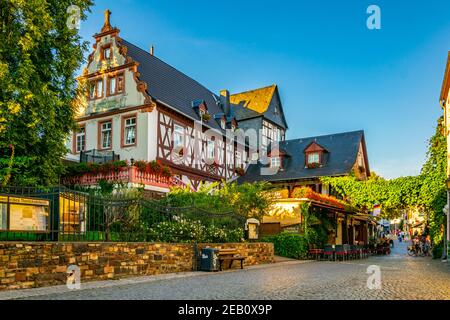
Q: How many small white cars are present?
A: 0